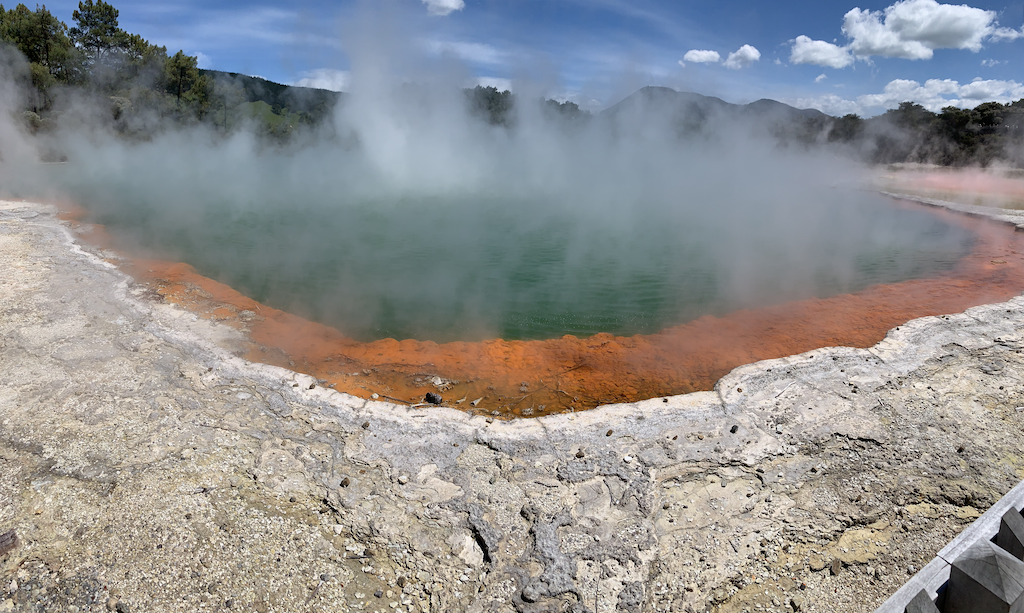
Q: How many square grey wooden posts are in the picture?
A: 1